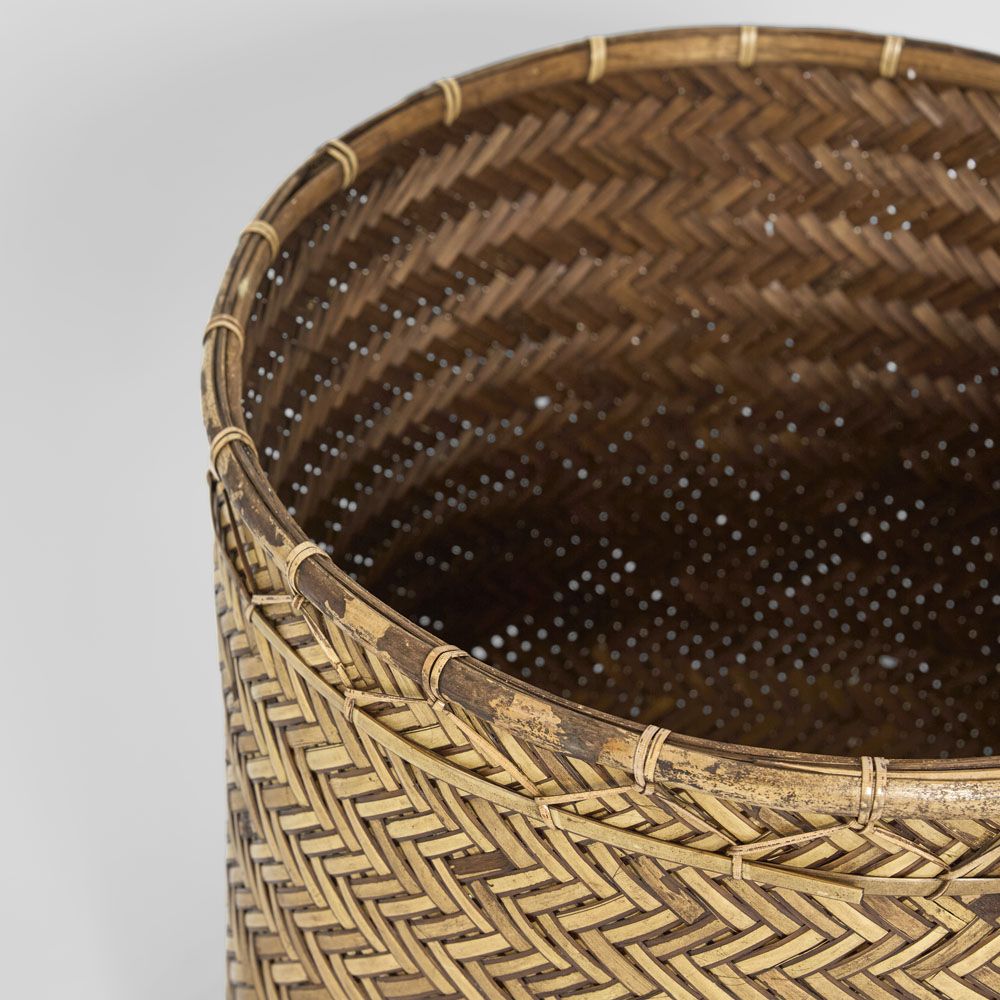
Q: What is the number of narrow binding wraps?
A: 12